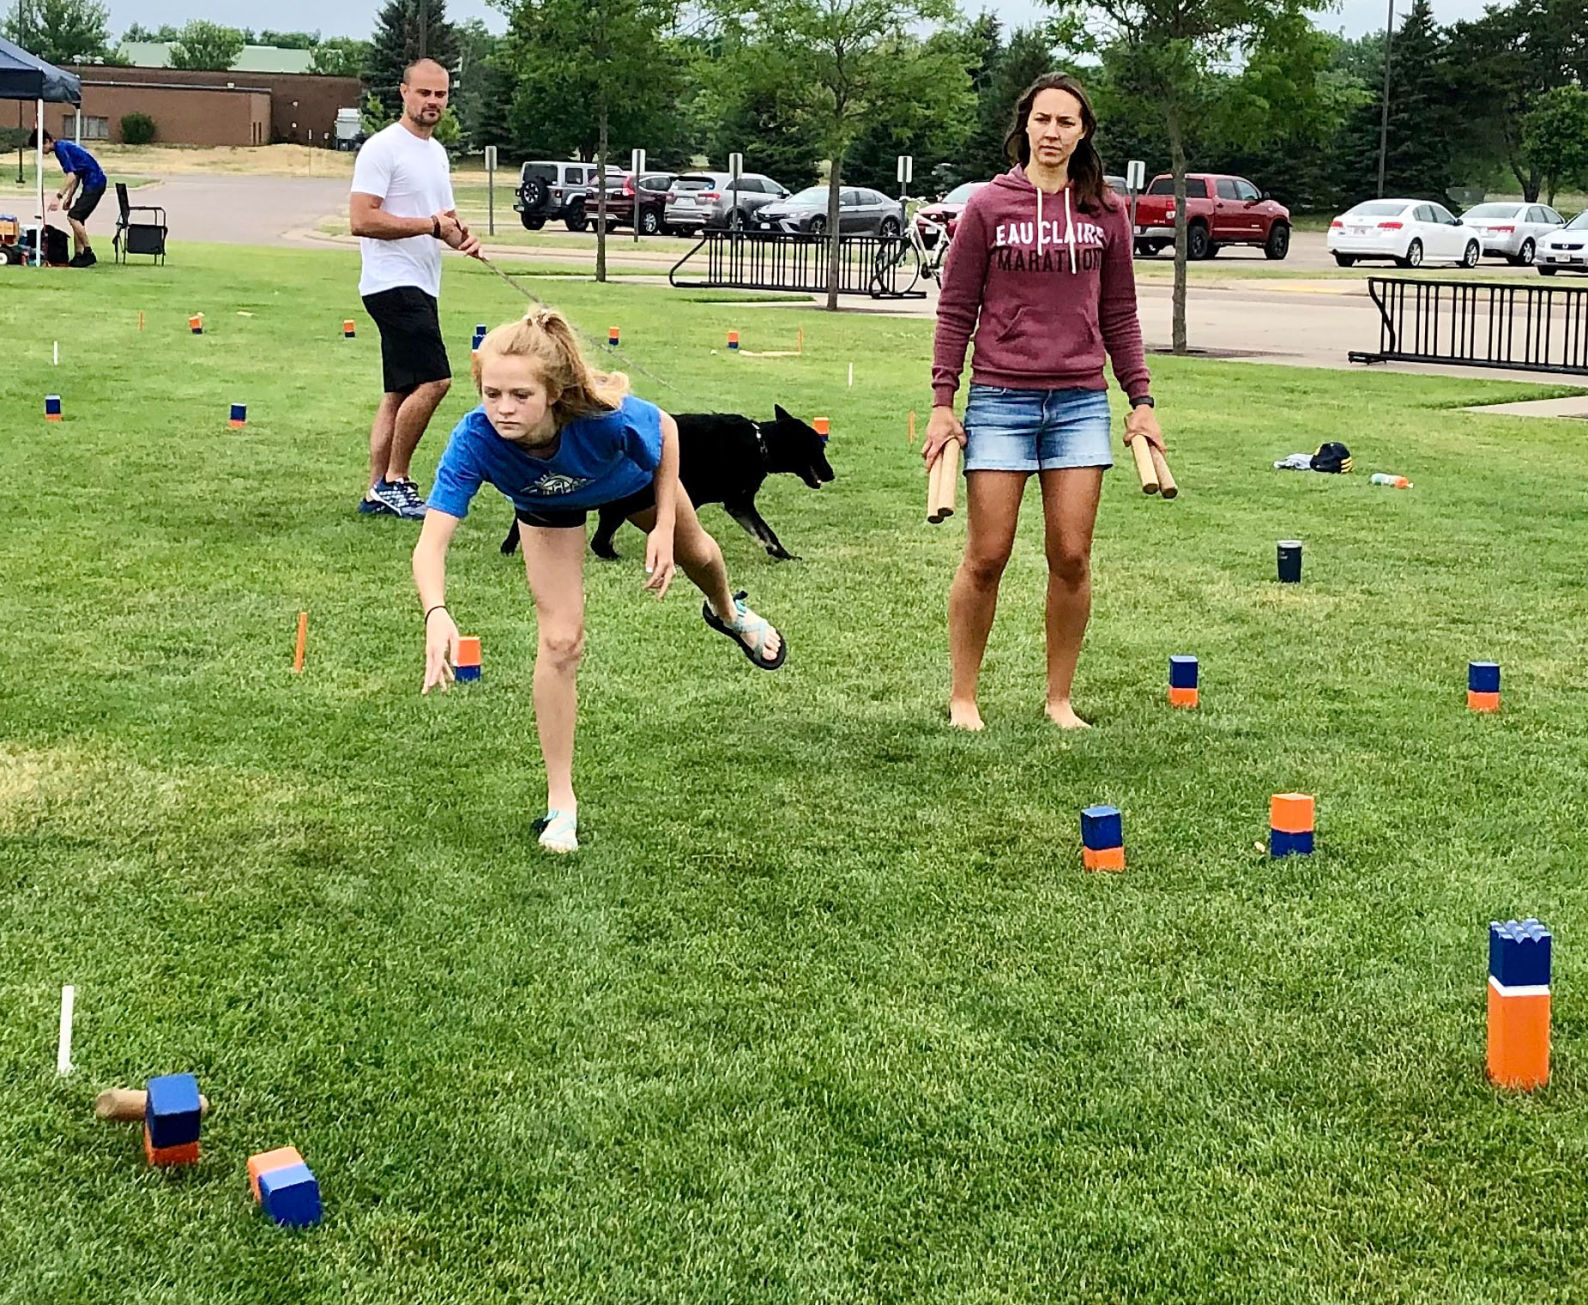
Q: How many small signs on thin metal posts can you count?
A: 5